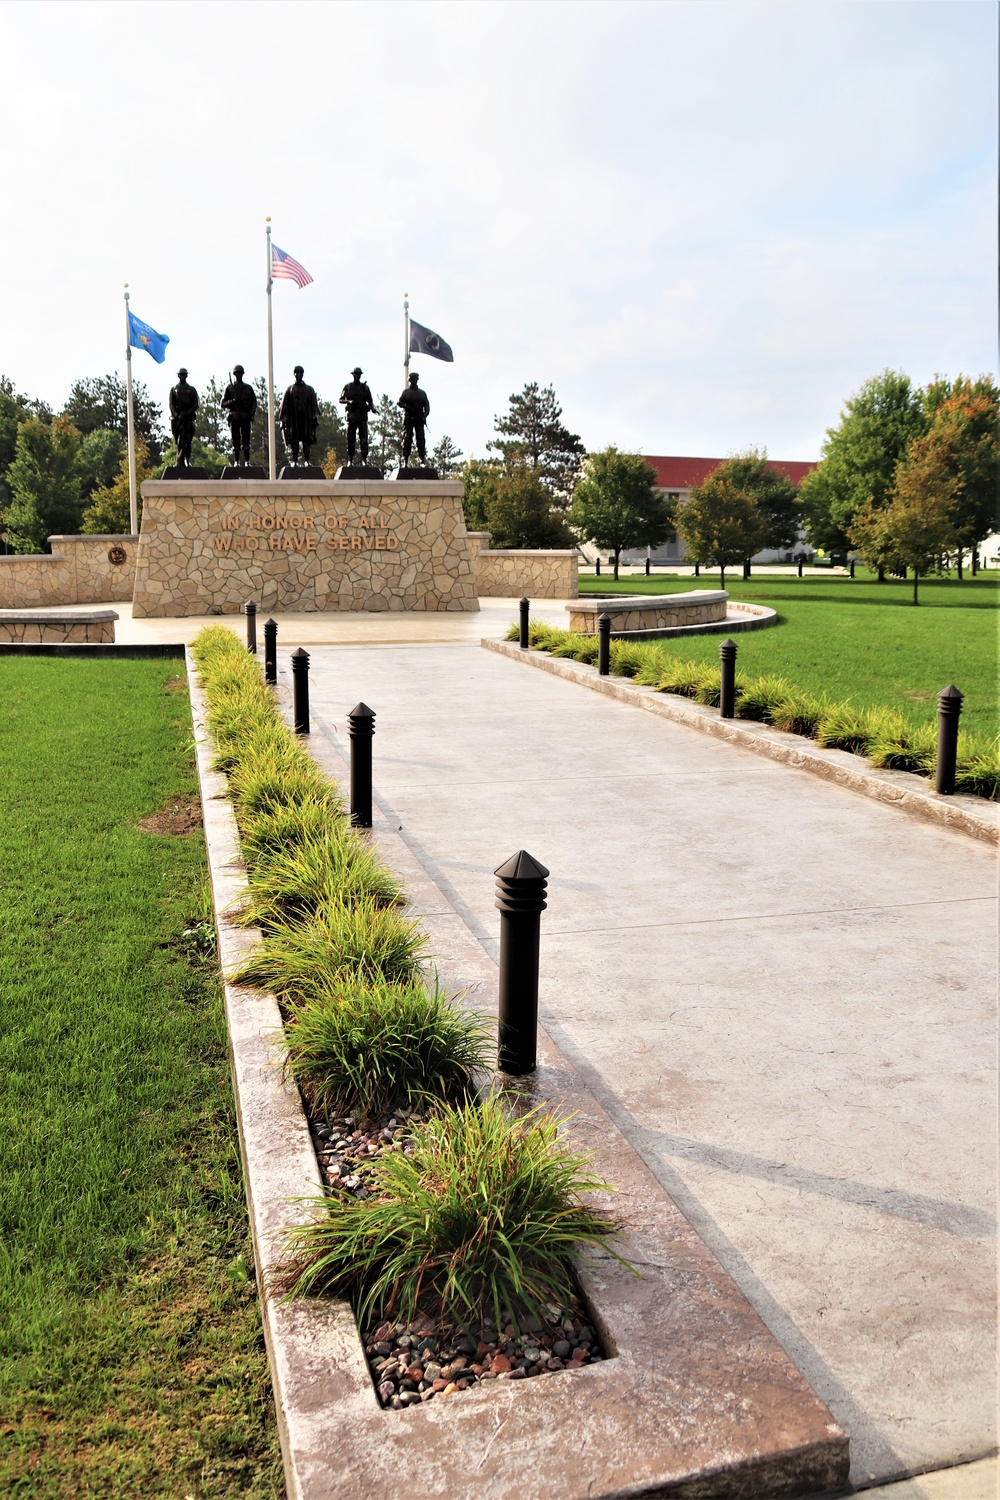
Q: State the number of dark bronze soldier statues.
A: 5